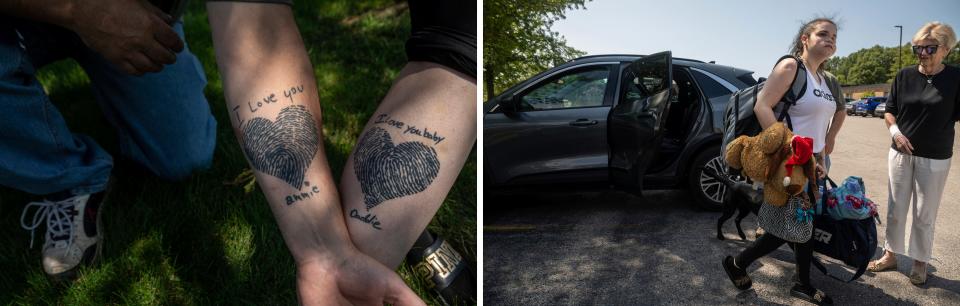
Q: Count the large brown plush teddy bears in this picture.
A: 1